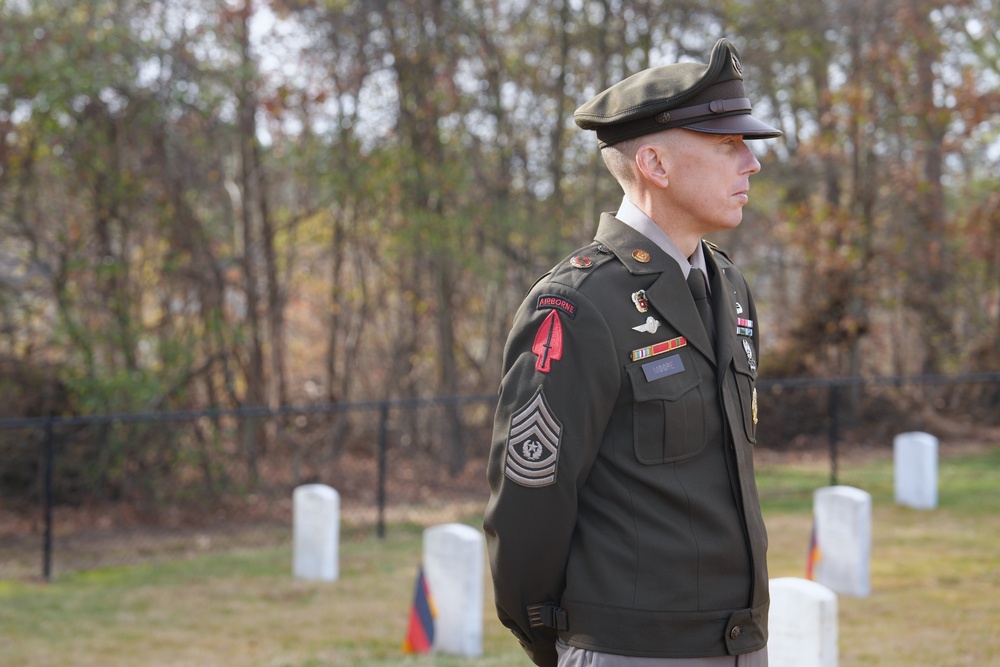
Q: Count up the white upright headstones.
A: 5